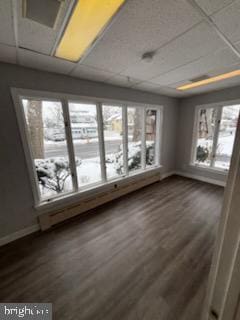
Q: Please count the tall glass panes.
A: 7